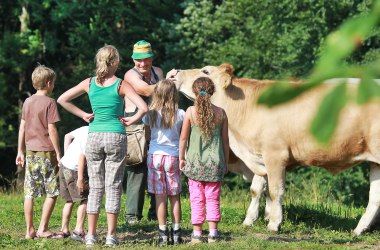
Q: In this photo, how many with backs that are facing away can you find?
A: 5